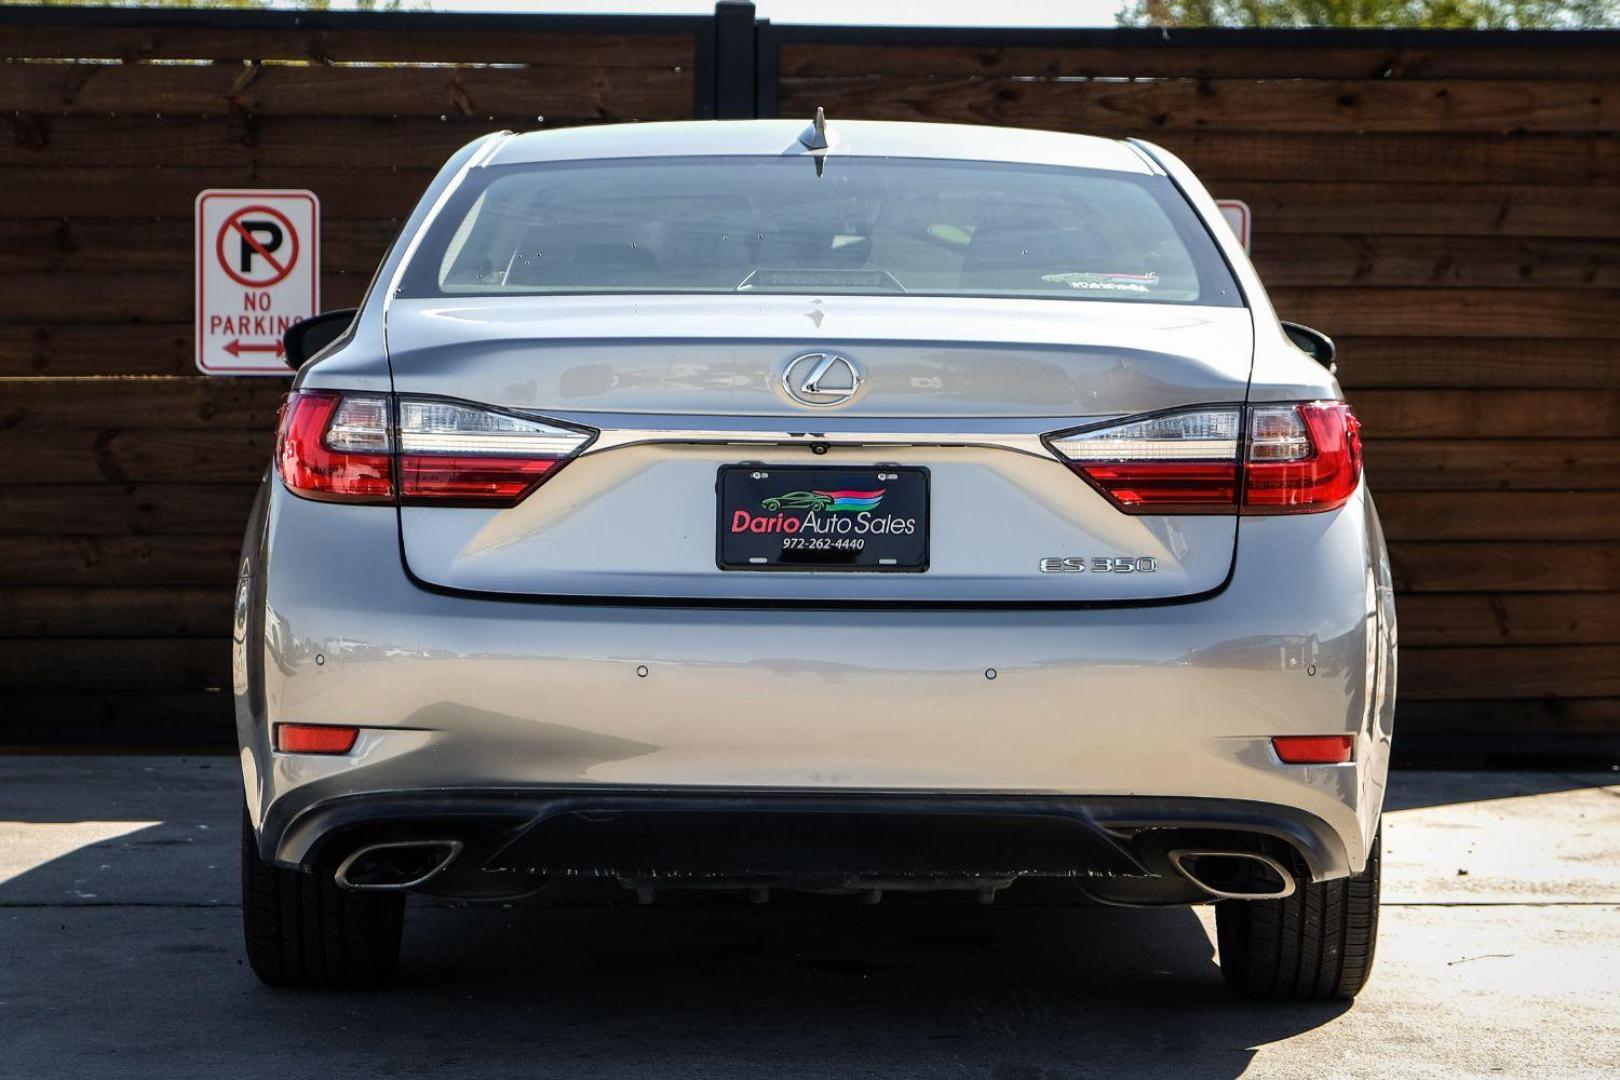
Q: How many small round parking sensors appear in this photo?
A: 4